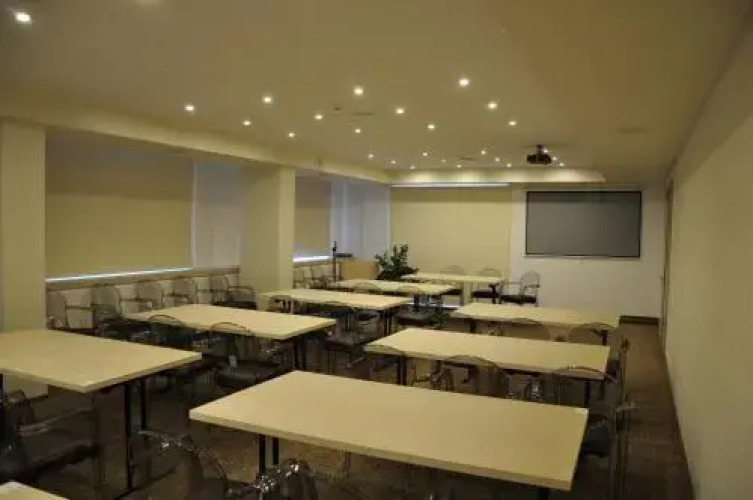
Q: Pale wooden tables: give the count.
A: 9